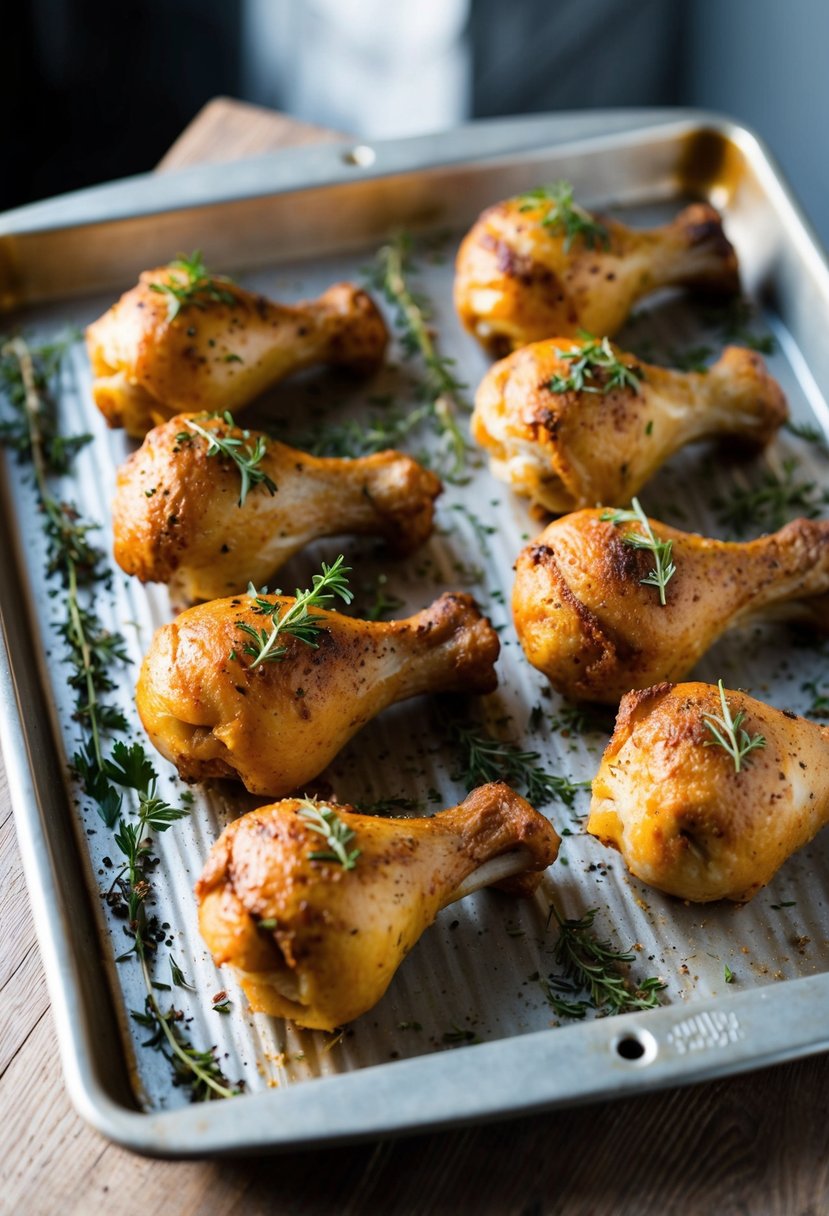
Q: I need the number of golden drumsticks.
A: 8